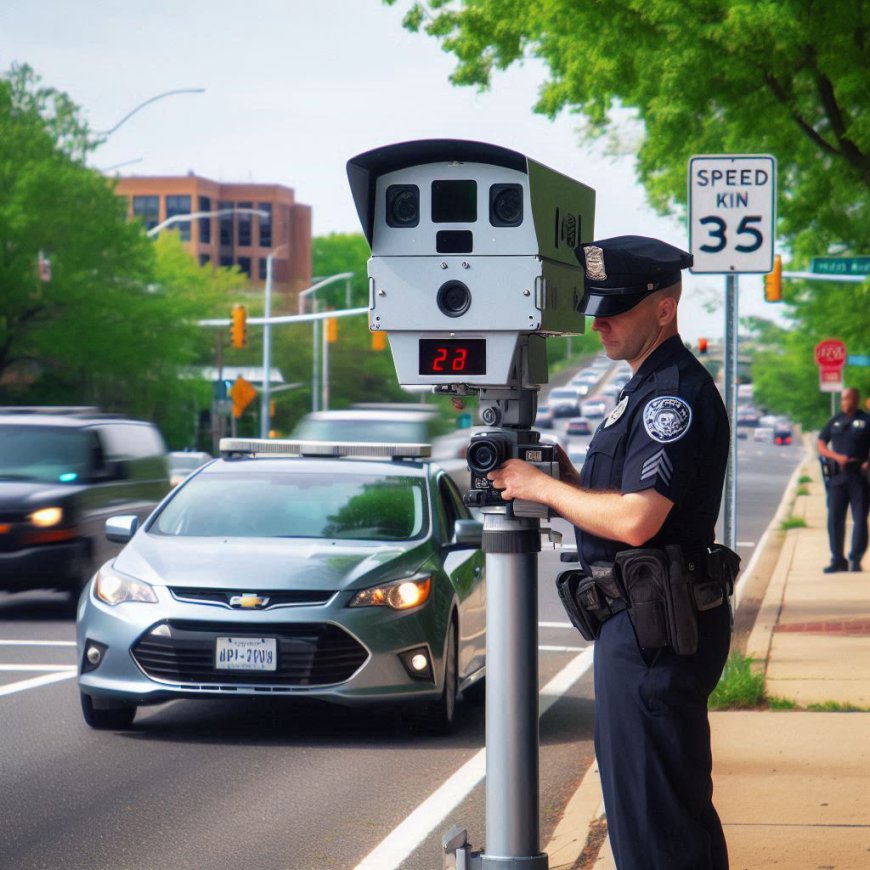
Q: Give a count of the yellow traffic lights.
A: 4